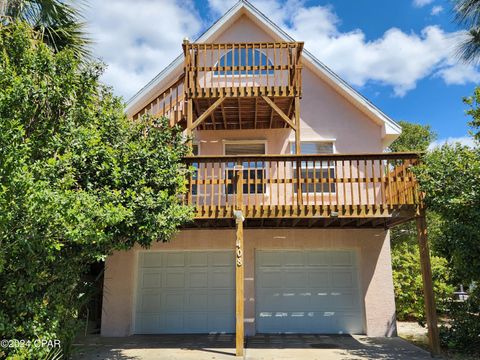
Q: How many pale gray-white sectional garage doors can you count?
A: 2